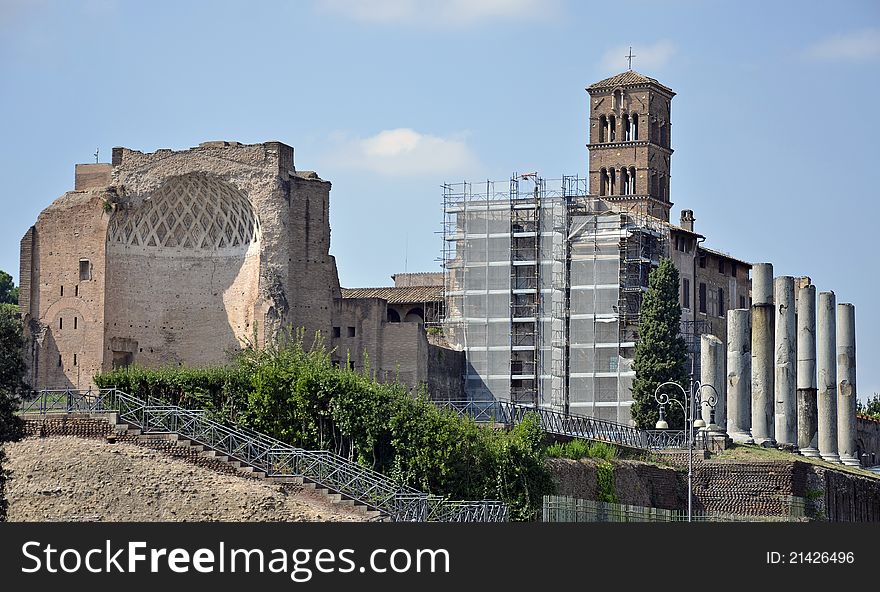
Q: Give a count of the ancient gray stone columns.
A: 7